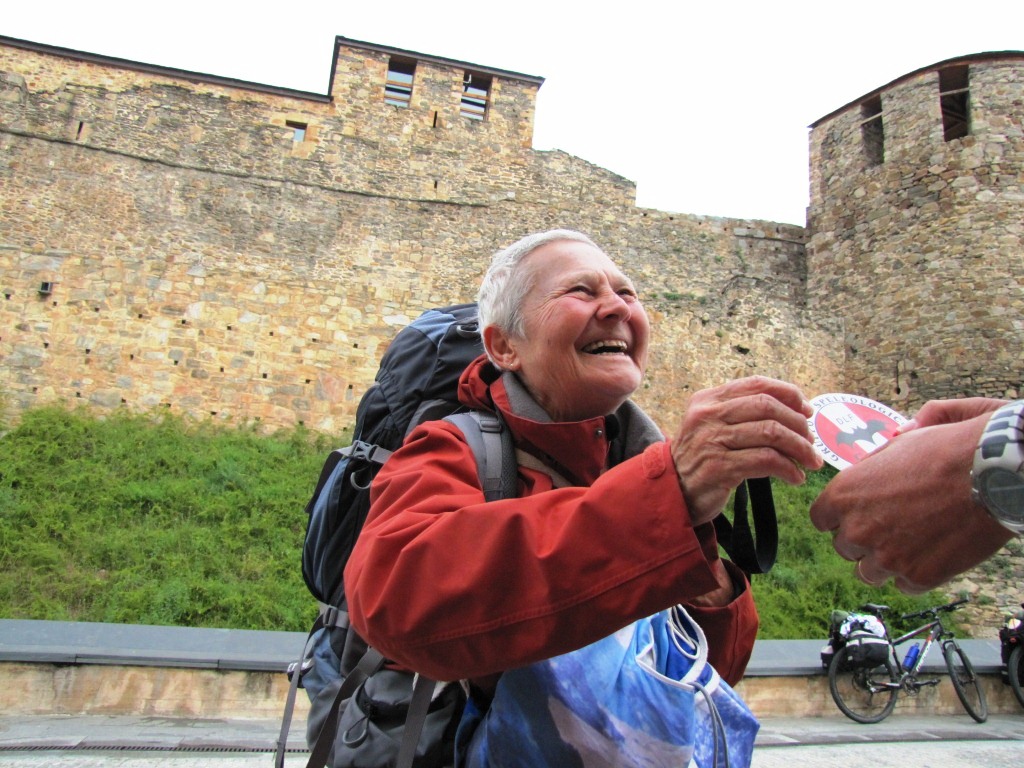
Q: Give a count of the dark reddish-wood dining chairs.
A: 0